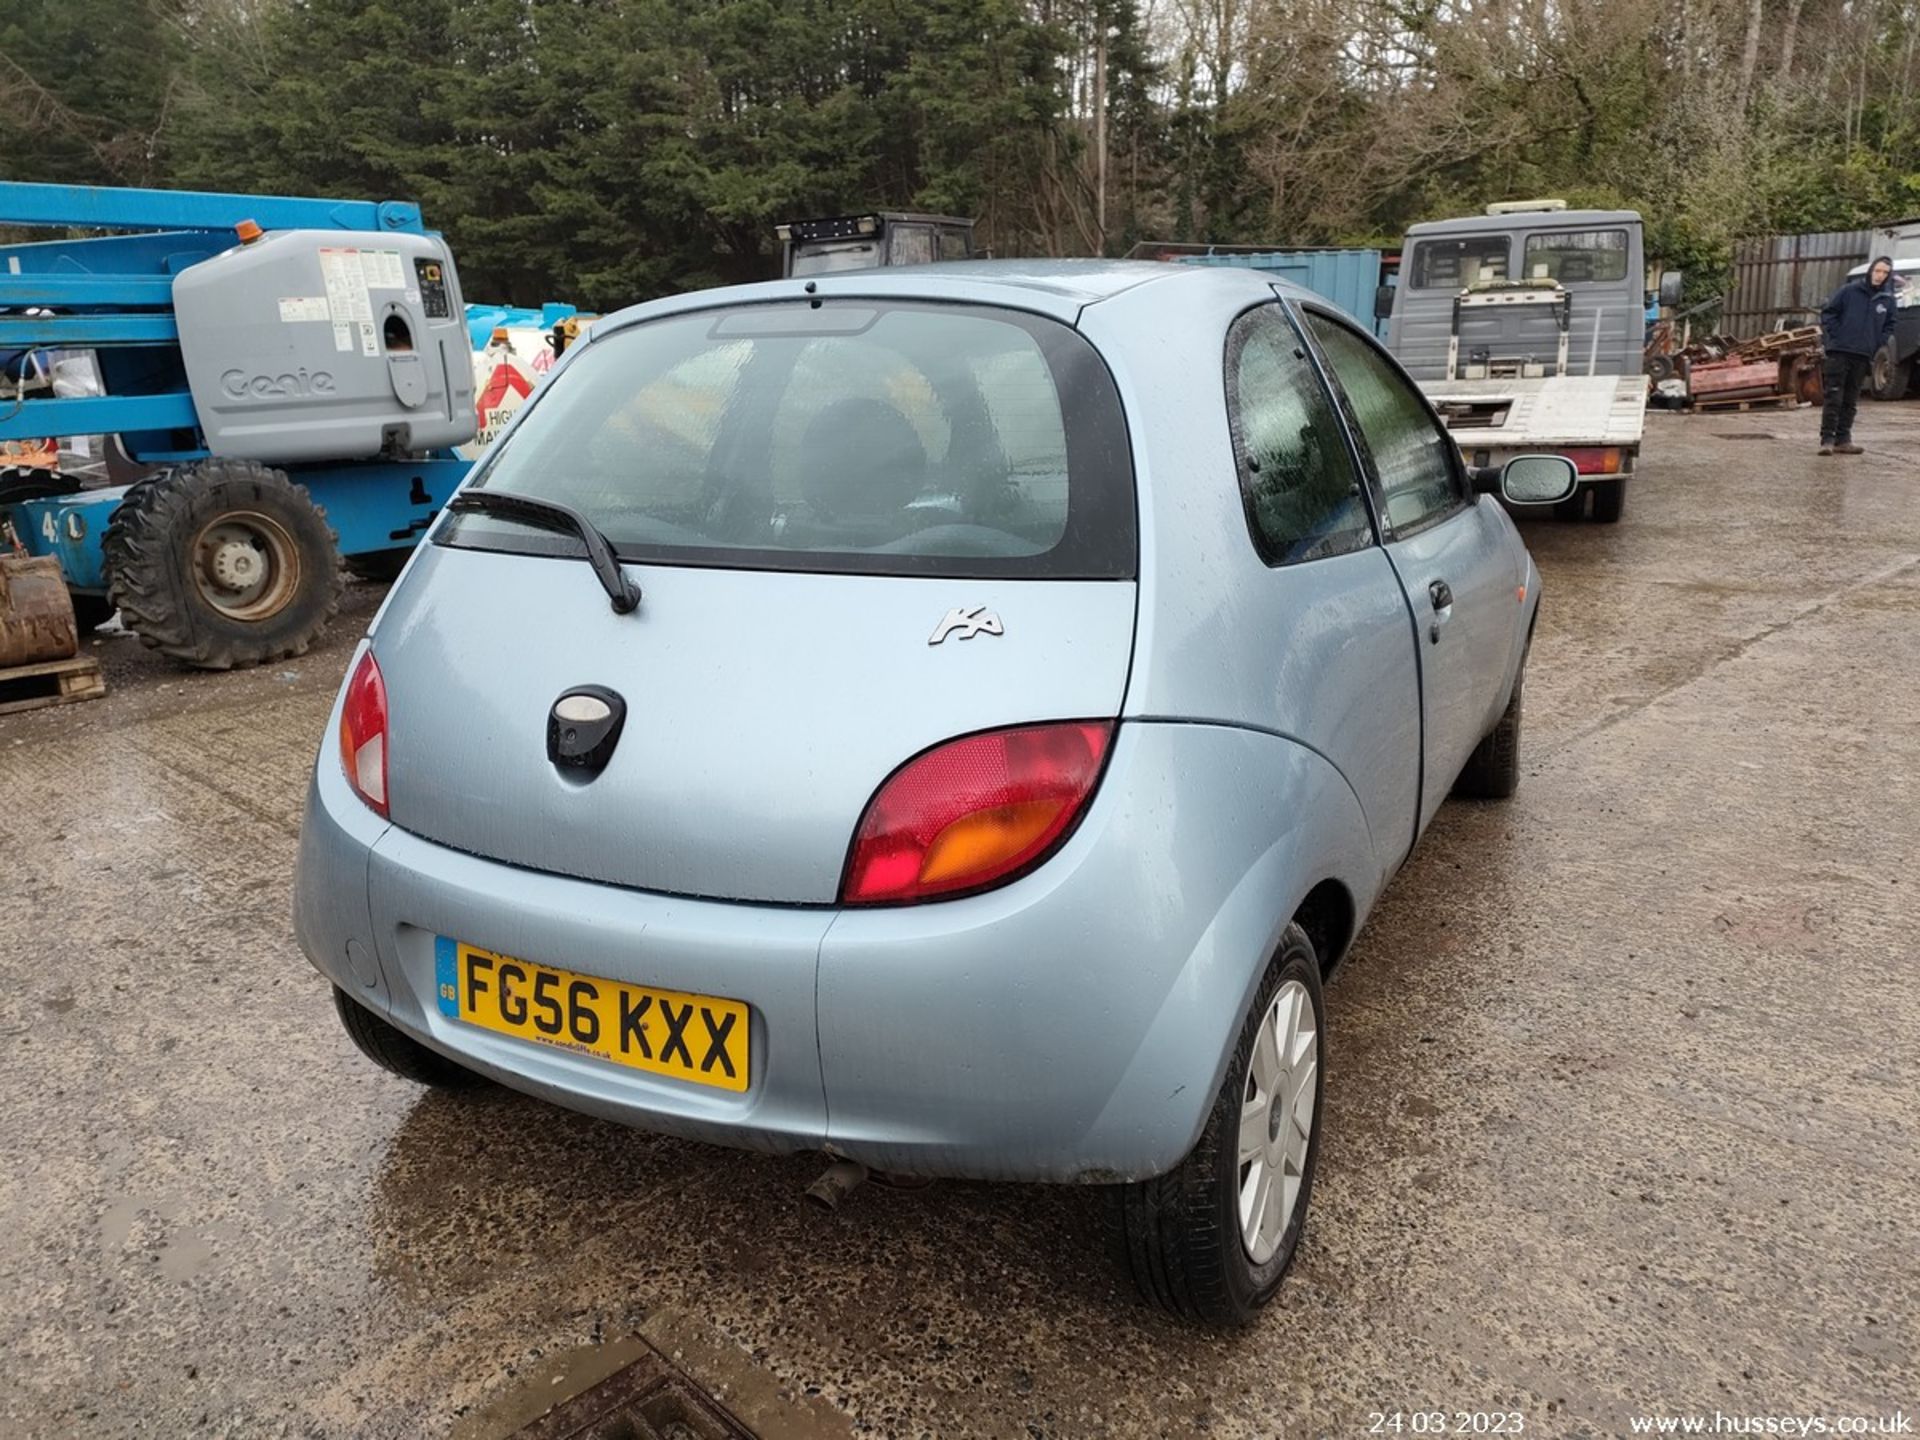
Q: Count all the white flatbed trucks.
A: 1